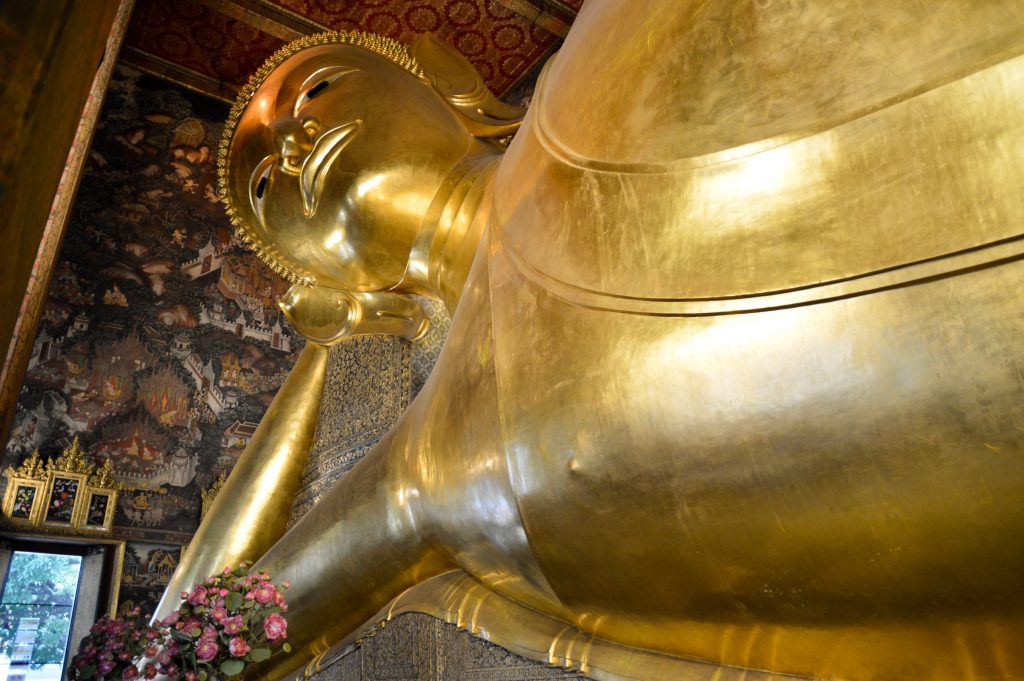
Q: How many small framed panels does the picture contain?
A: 3